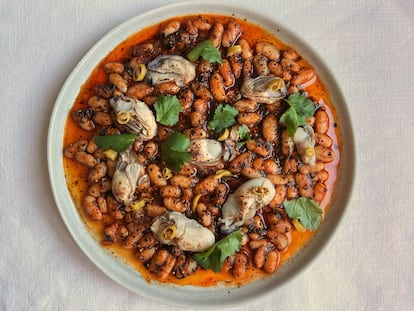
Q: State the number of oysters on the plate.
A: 8